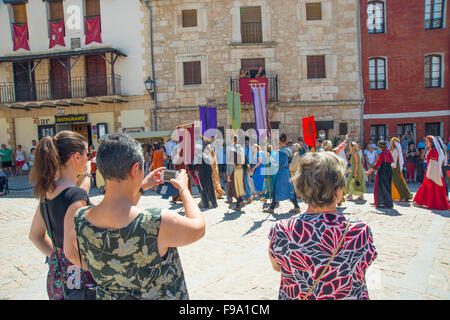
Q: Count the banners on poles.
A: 5